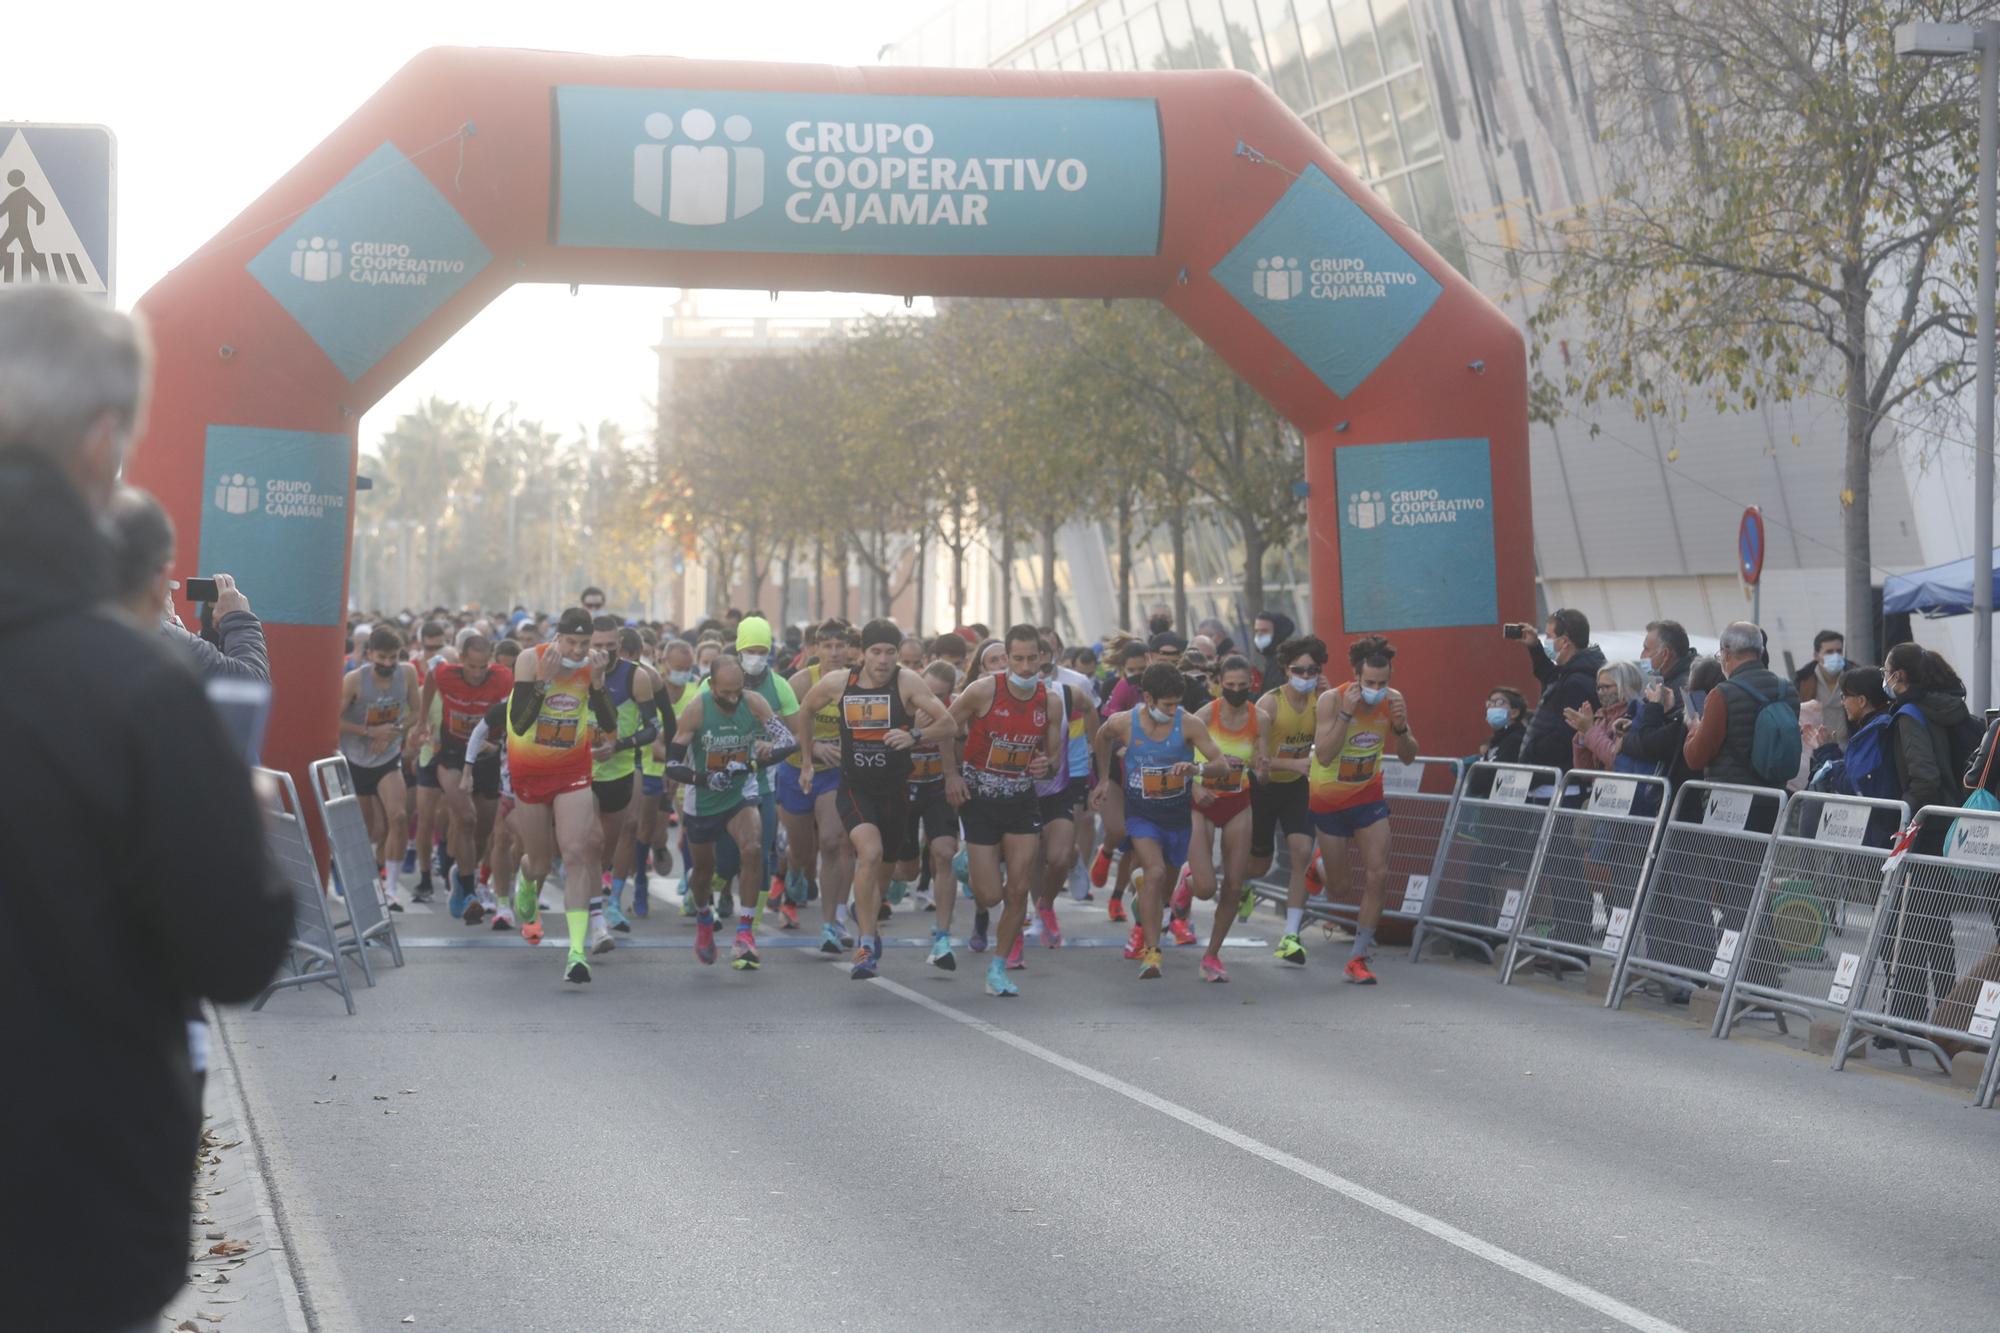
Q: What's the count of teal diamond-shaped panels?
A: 2